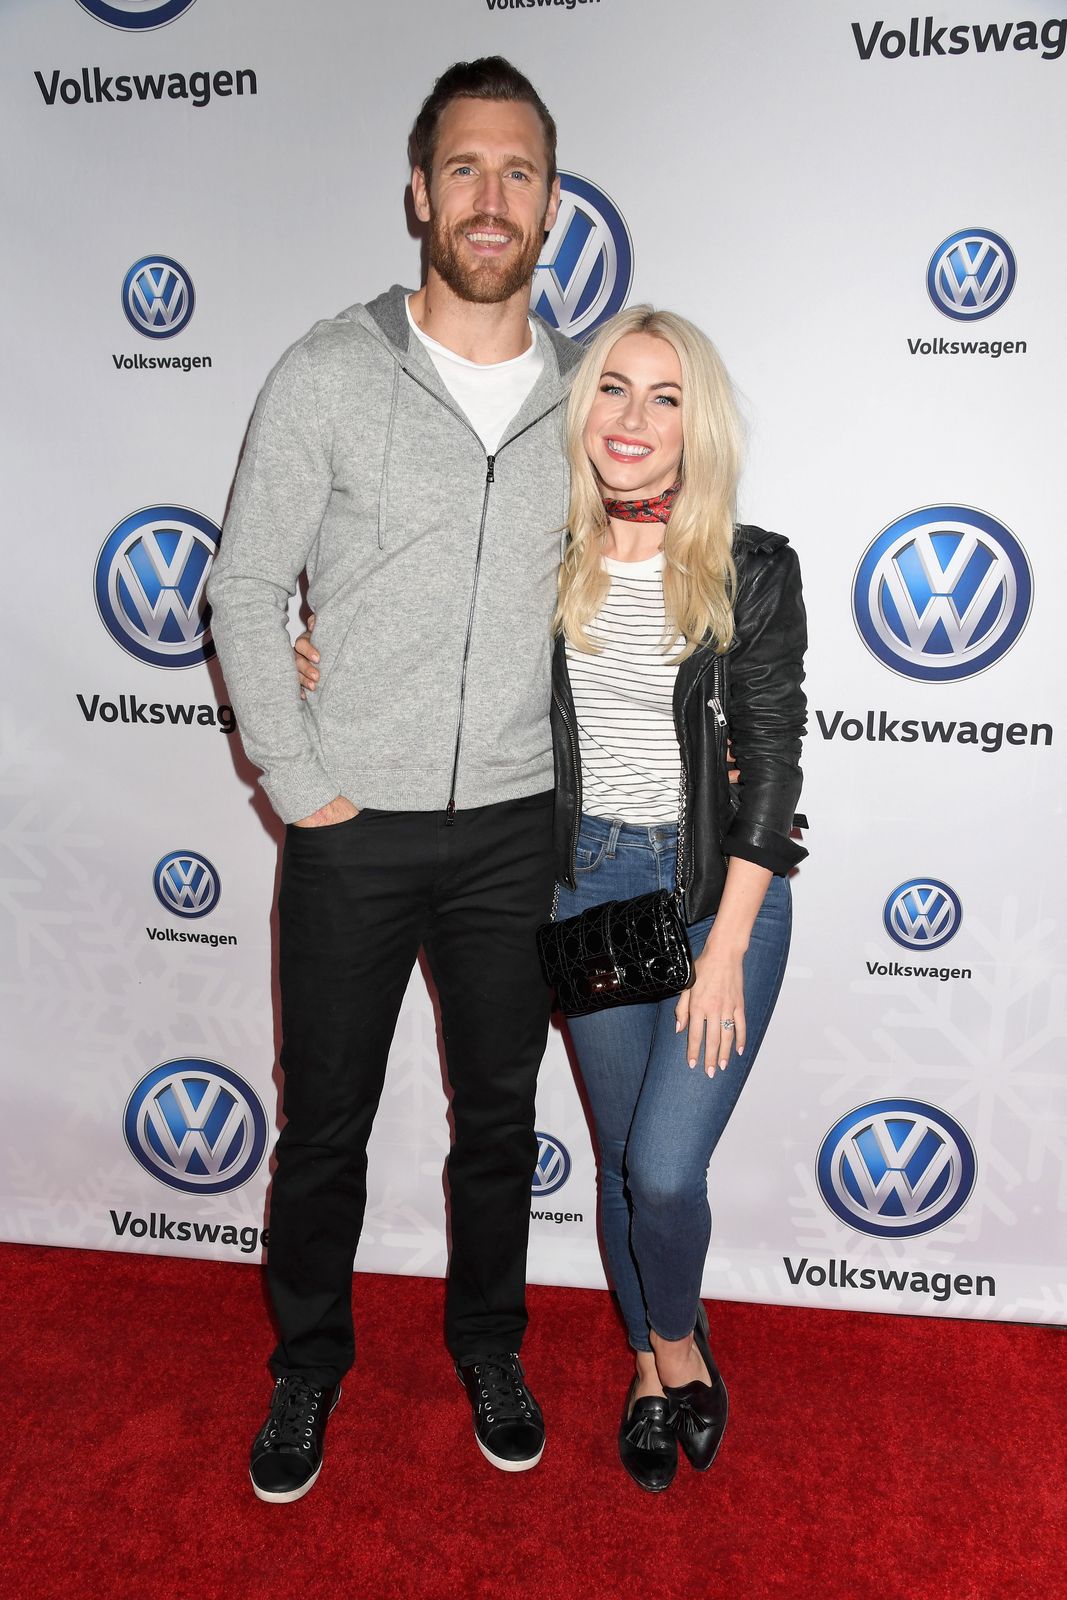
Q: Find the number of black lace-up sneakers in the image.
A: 2